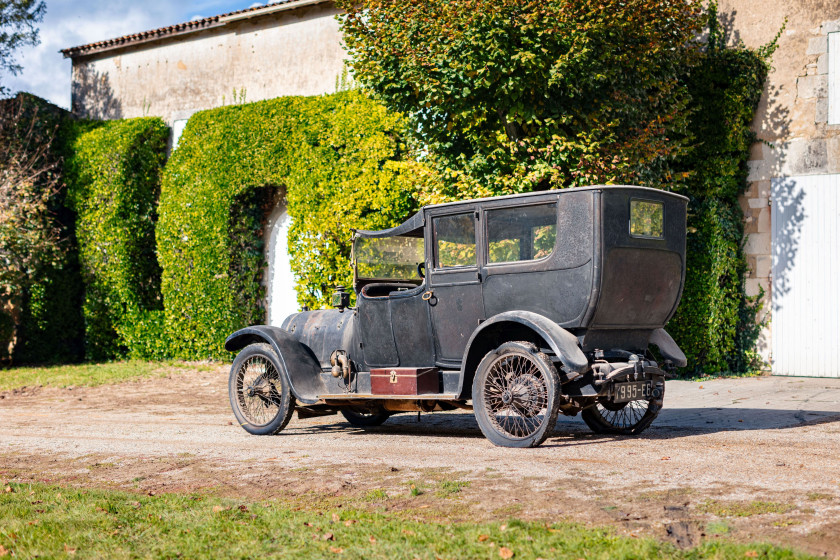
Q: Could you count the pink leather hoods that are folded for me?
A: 0